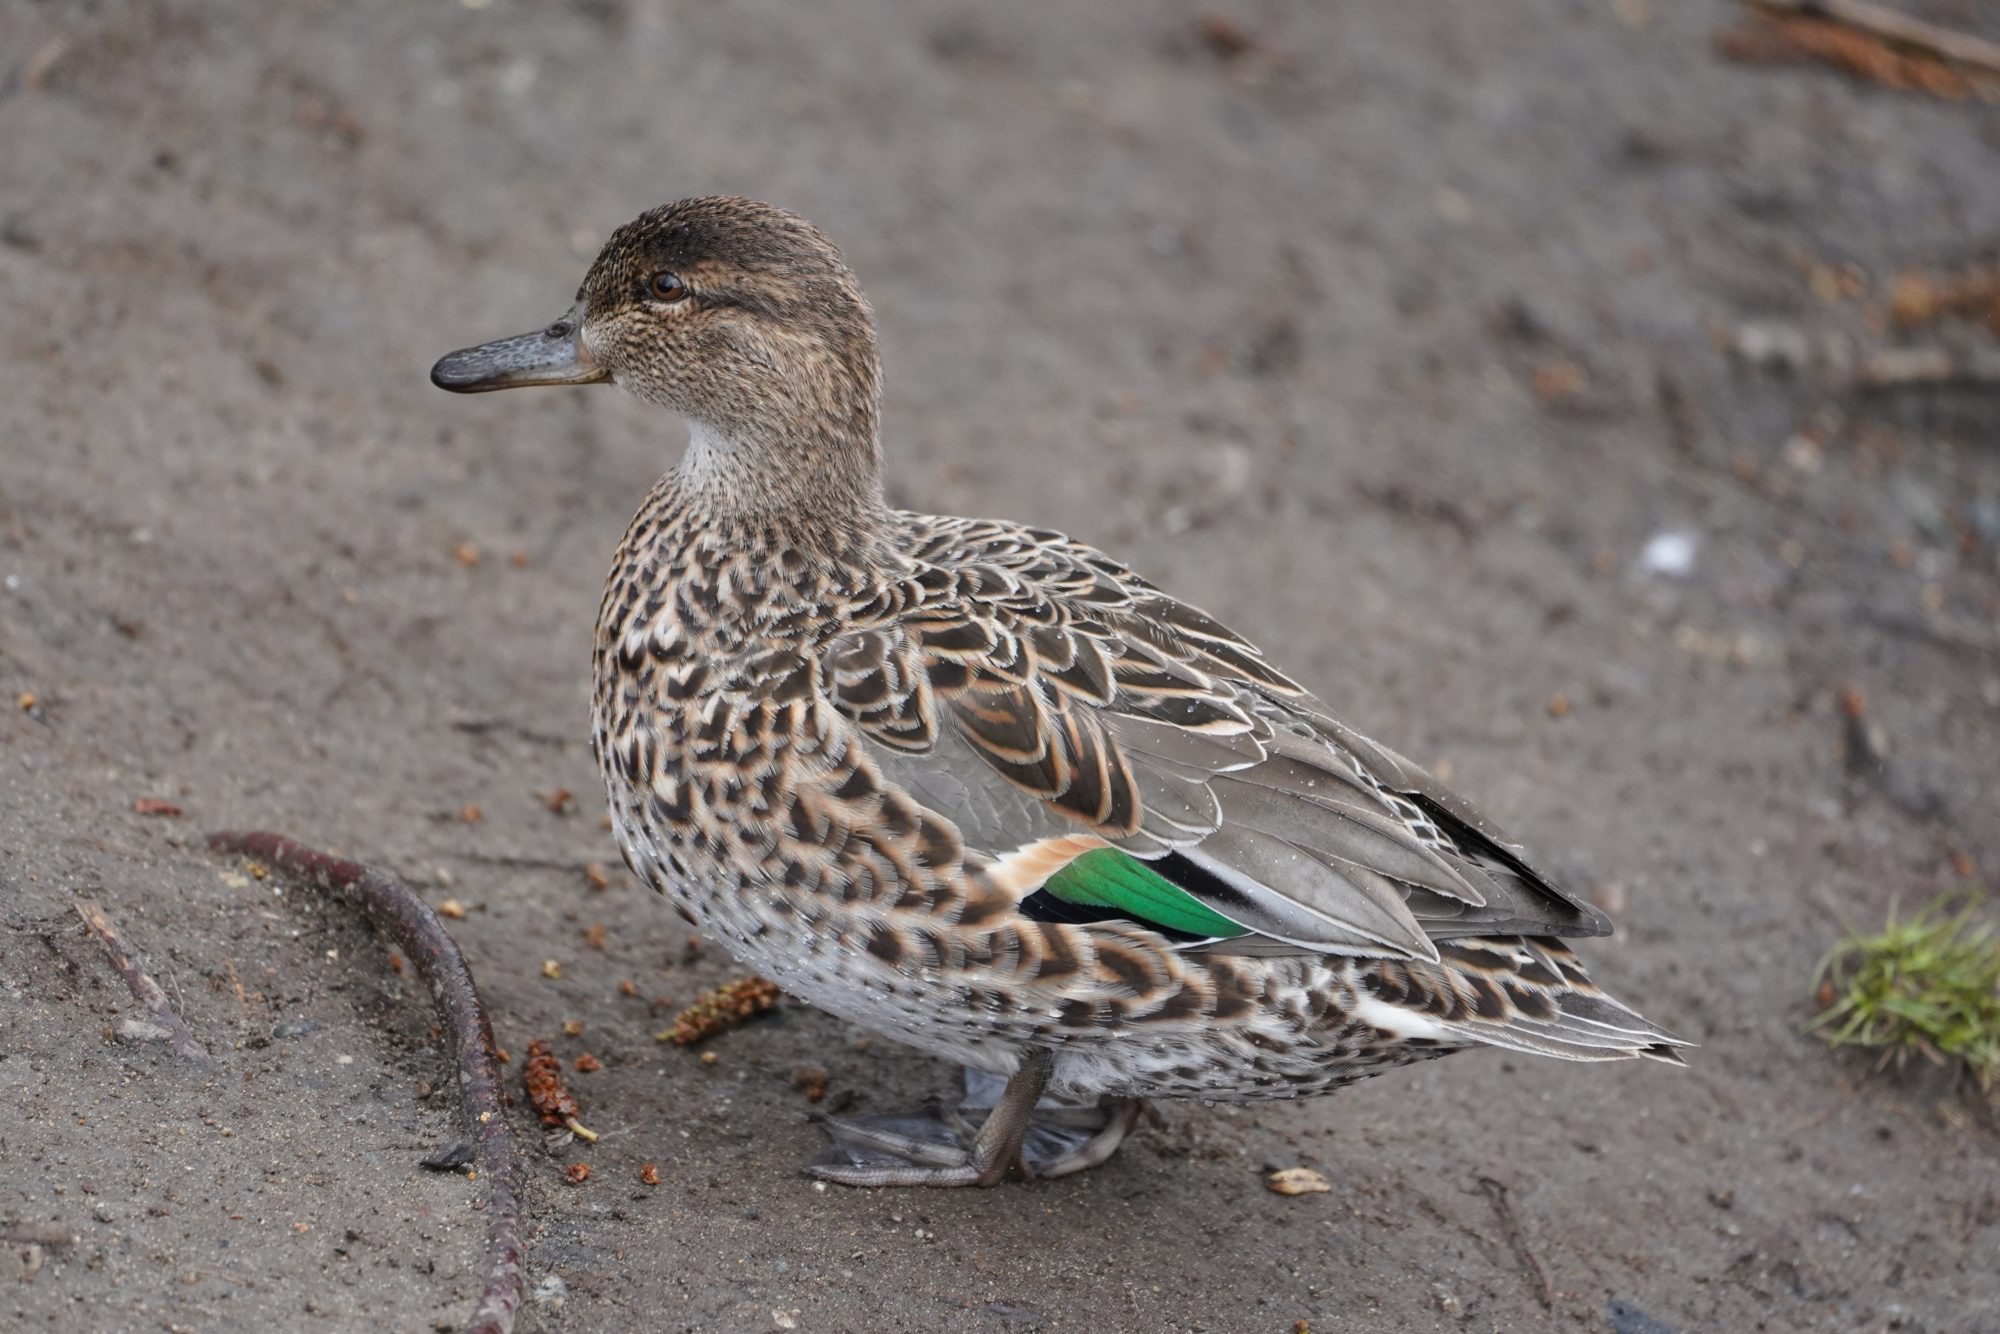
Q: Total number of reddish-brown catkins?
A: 2